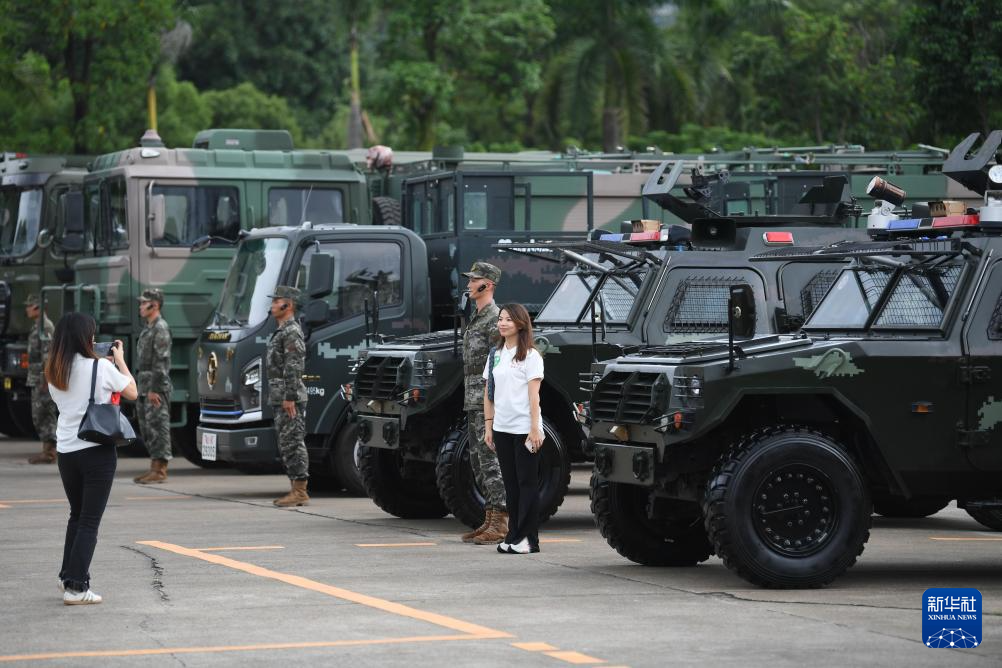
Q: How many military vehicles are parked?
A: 5